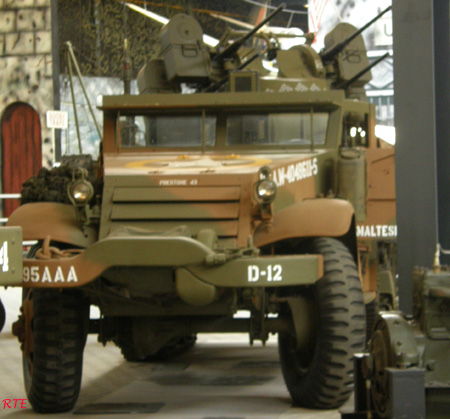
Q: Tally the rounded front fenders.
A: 2